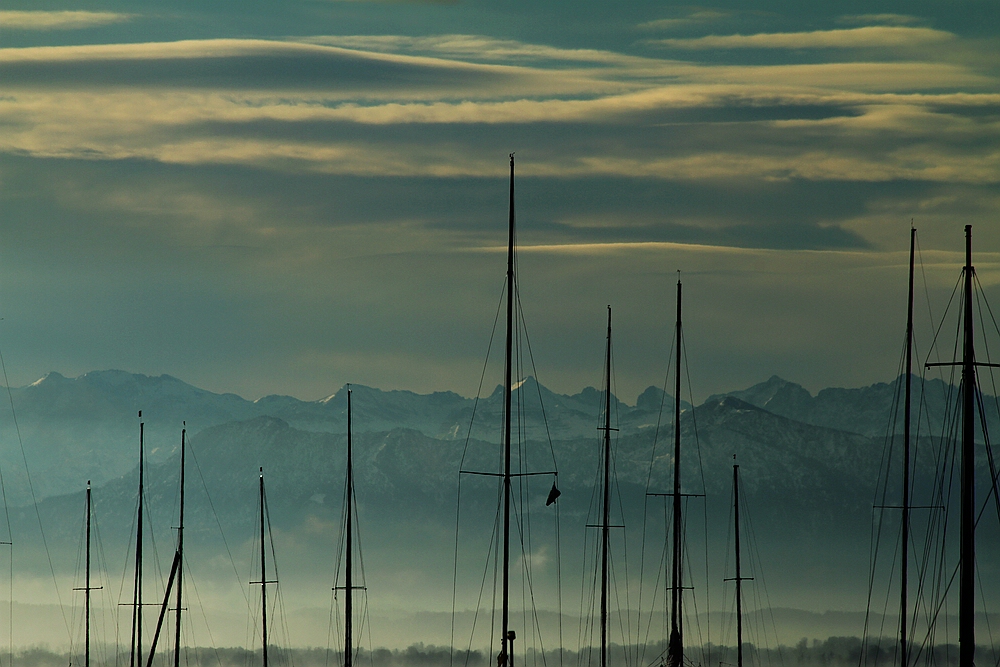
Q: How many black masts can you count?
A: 11